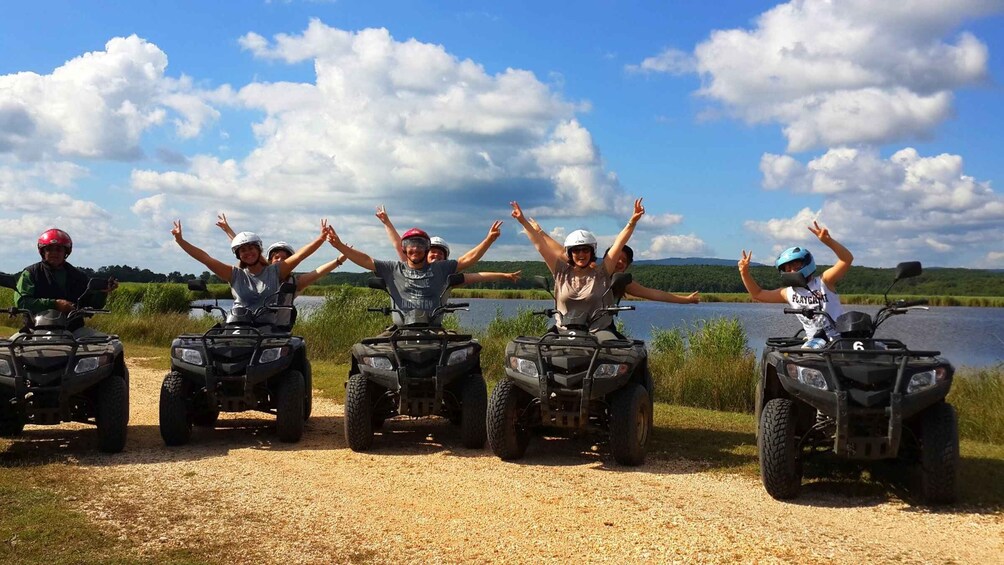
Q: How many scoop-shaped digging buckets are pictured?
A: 0